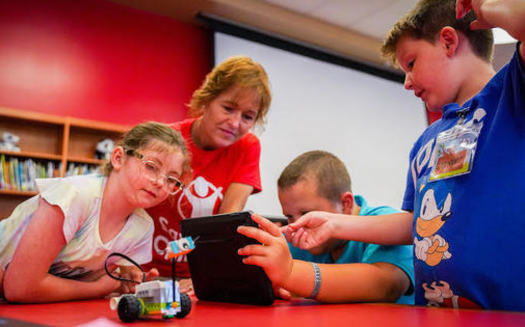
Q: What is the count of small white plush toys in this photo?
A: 2